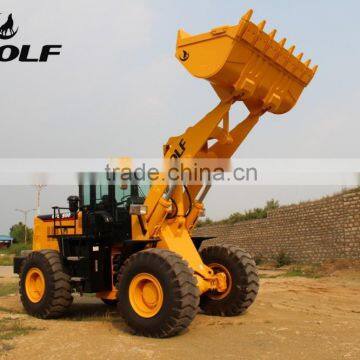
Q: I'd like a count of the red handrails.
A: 0